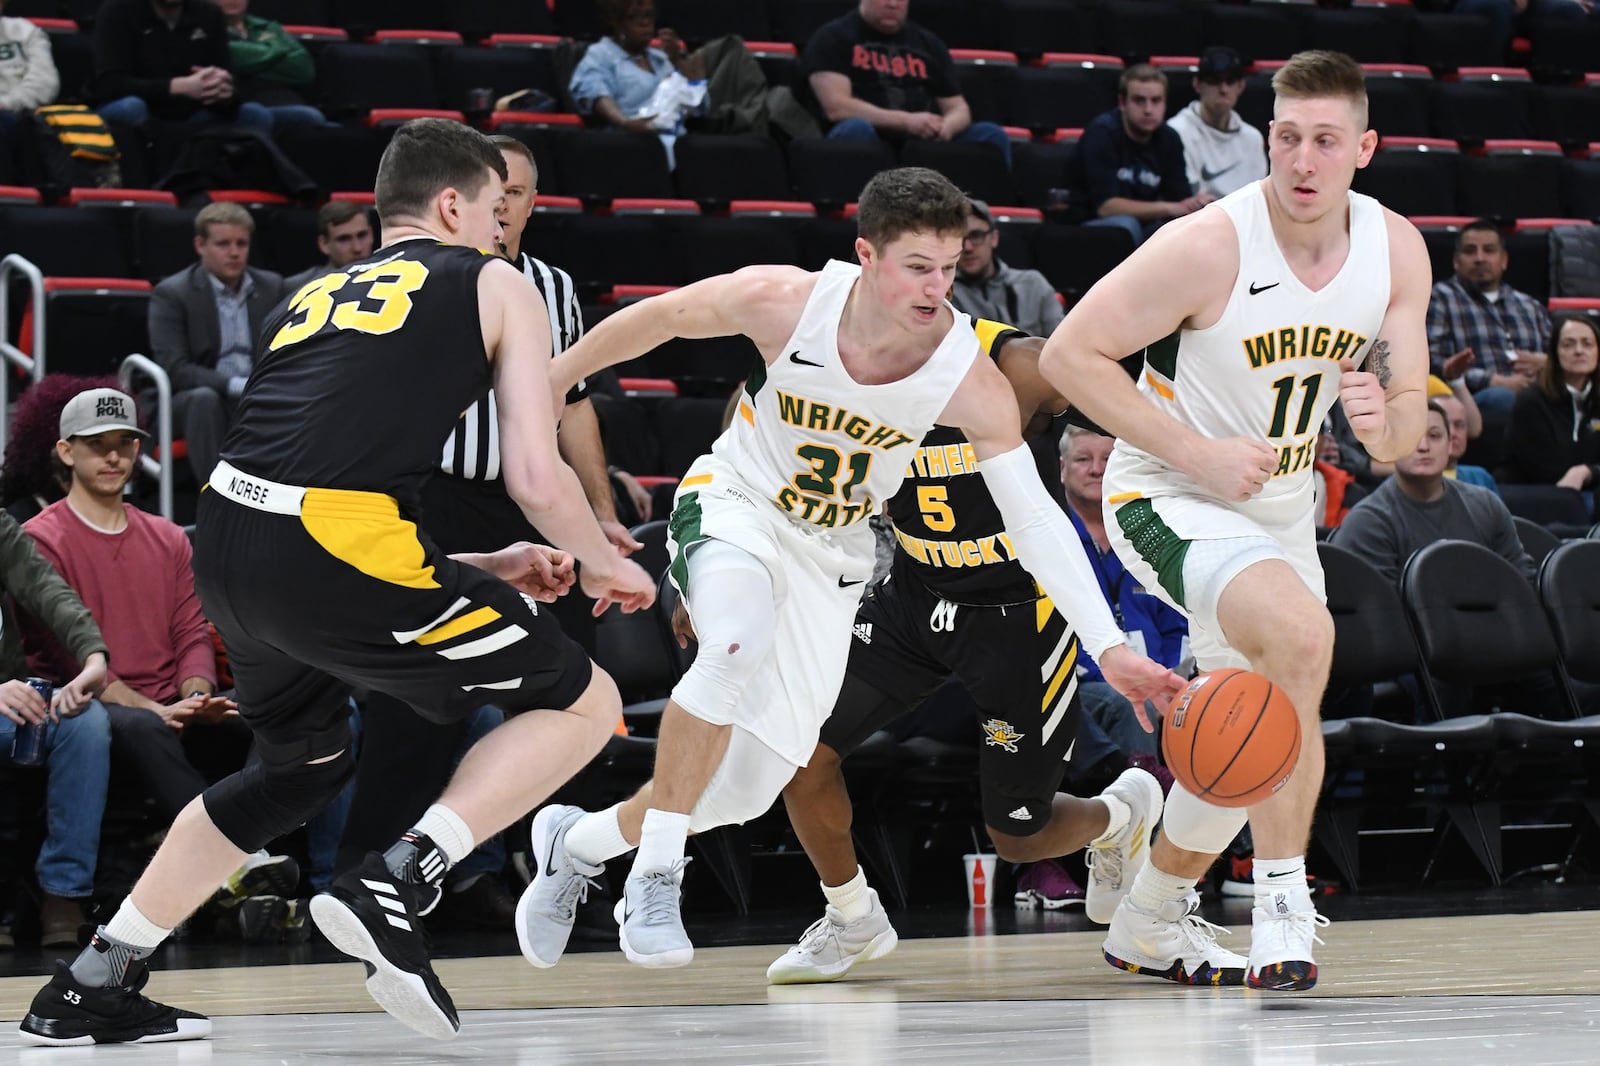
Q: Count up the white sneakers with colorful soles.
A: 2